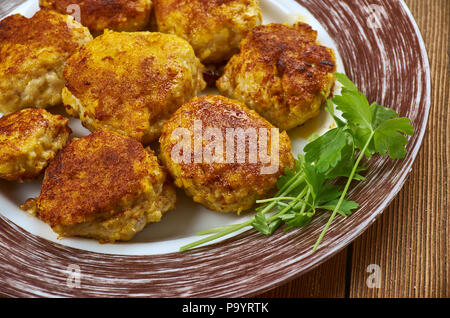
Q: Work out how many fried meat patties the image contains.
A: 8